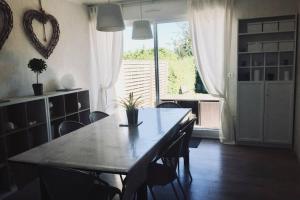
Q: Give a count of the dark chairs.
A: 6